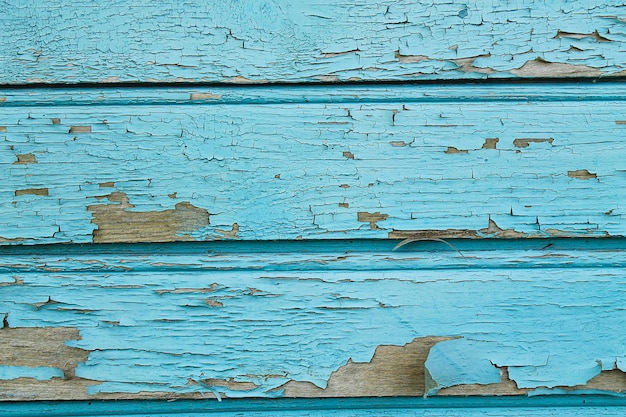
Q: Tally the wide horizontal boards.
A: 3